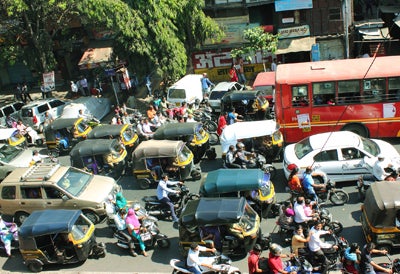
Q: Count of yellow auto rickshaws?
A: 12